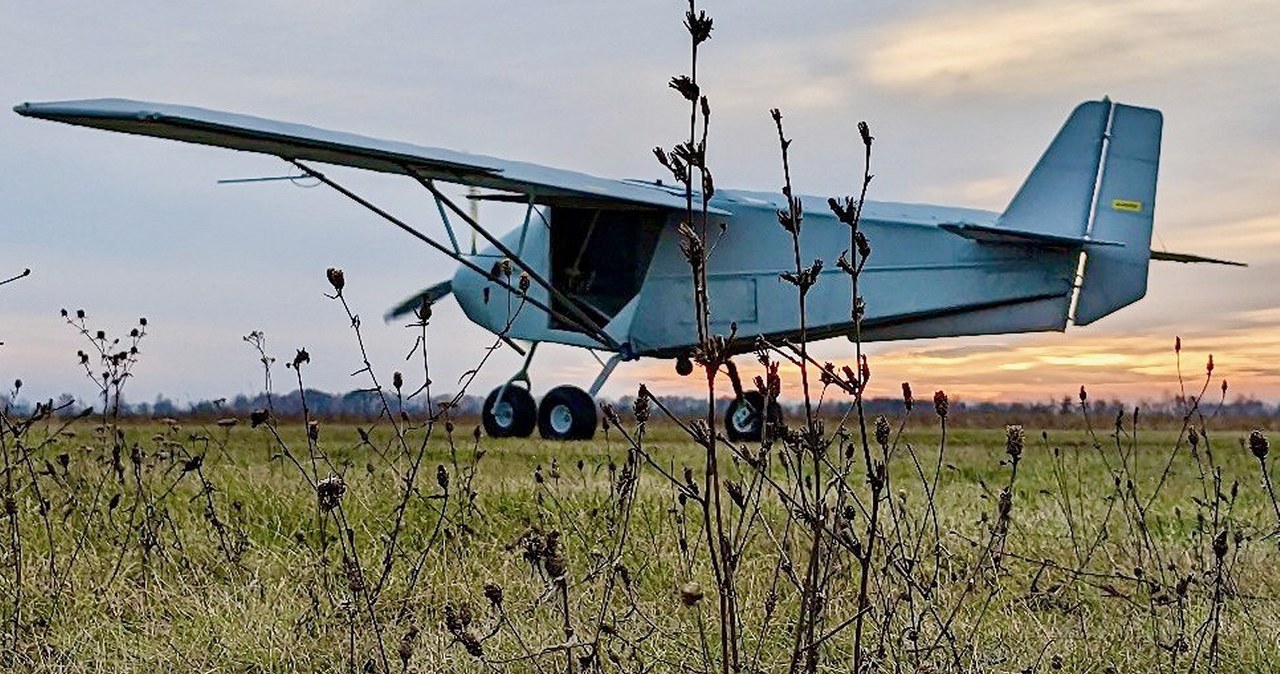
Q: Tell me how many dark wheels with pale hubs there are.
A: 3